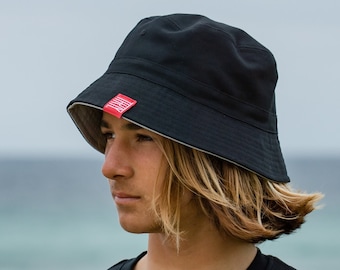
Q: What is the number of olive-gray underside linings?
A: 1